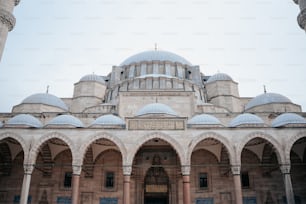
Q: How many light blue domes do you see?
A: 12